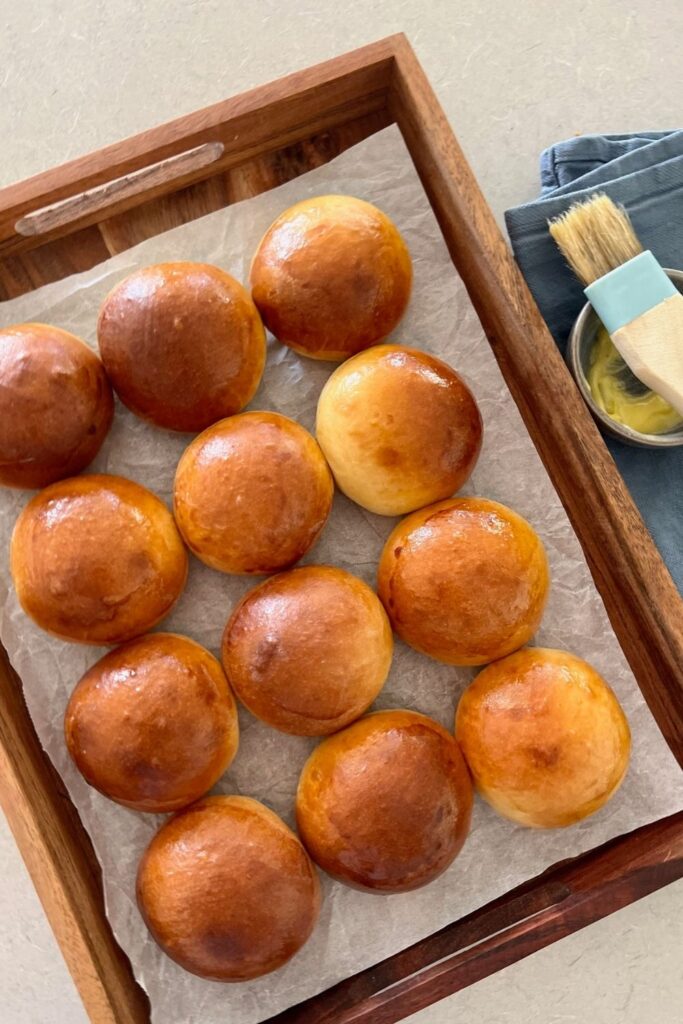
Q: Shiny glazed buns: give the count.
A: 12